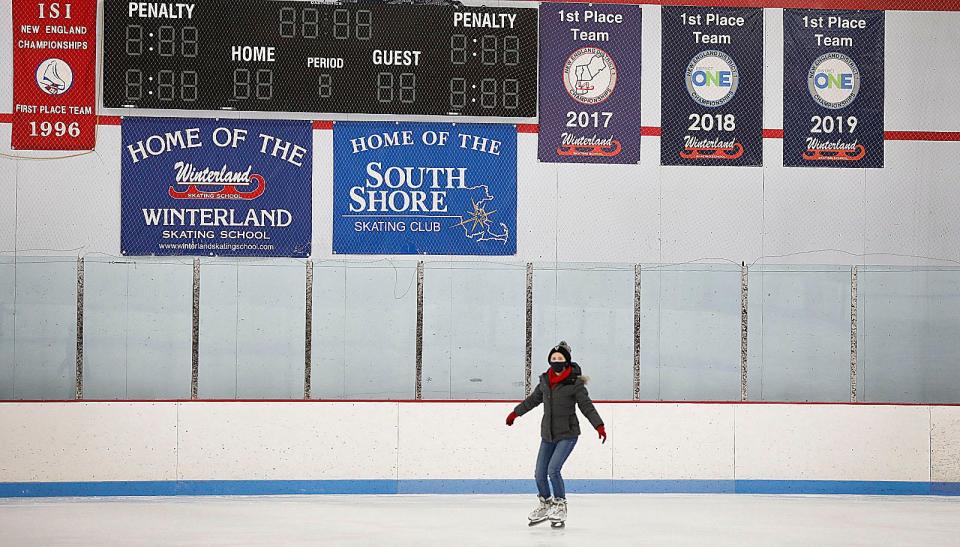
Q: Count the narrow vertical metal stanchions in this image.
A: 8